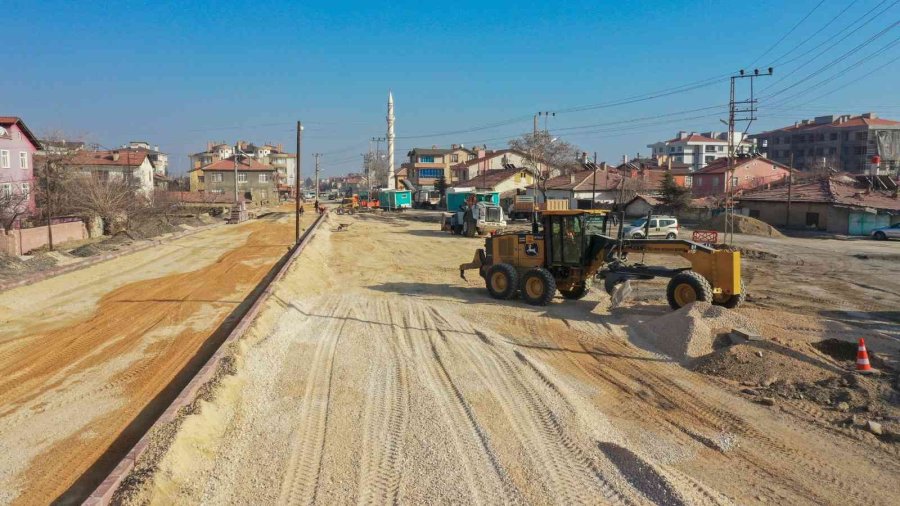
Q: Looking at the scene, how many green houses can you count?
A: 2